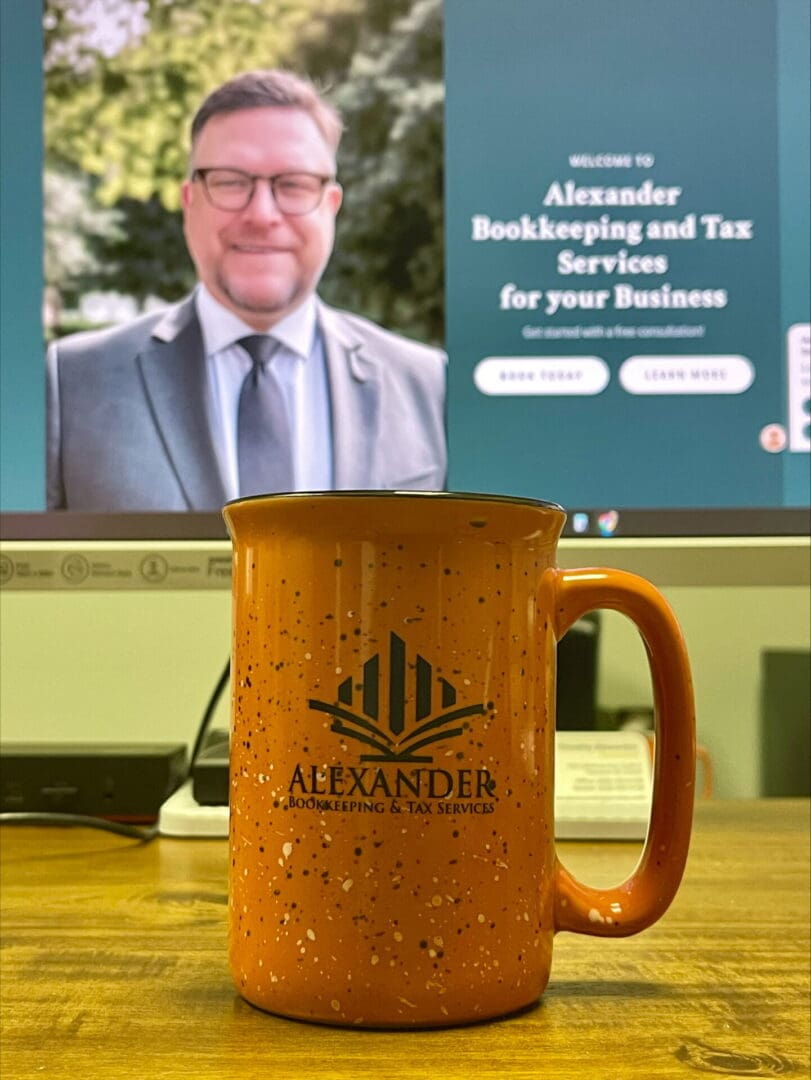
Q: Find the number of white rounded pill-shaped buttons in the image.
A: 2